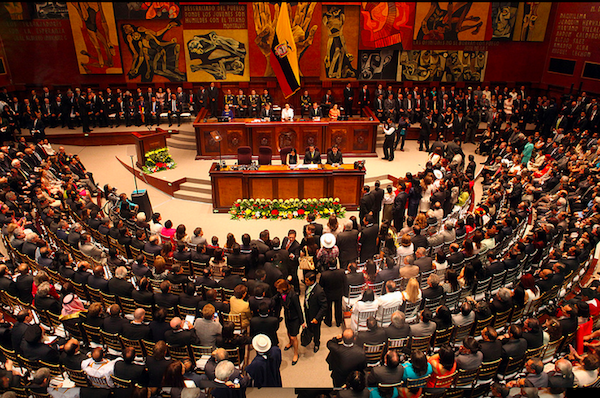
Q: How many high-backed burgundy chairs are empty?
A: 2